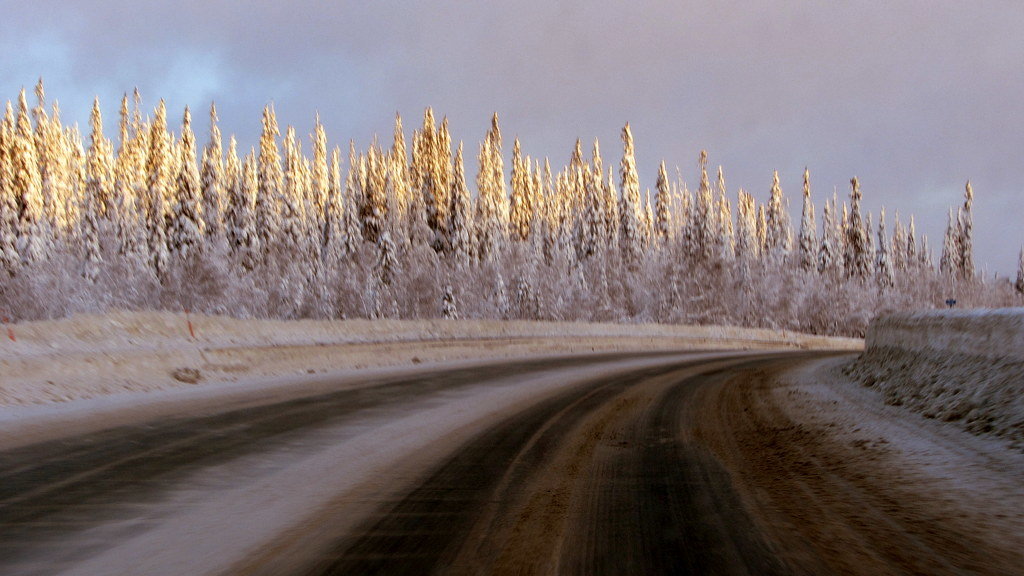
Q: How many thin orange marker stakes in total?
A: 2